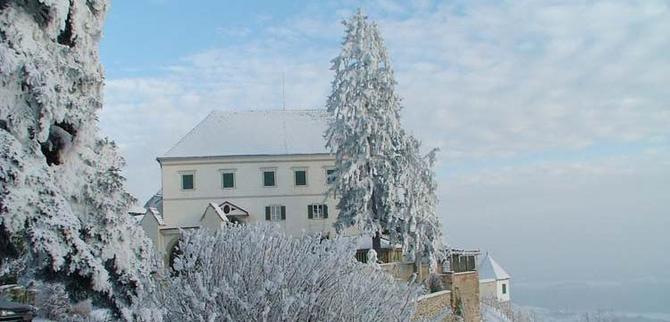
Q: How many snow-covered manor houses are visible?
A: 1